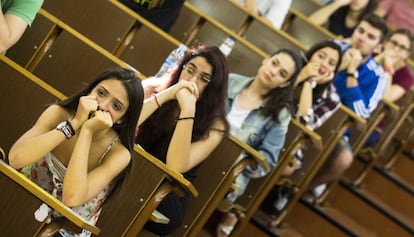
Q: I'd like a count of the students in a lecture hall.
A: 11